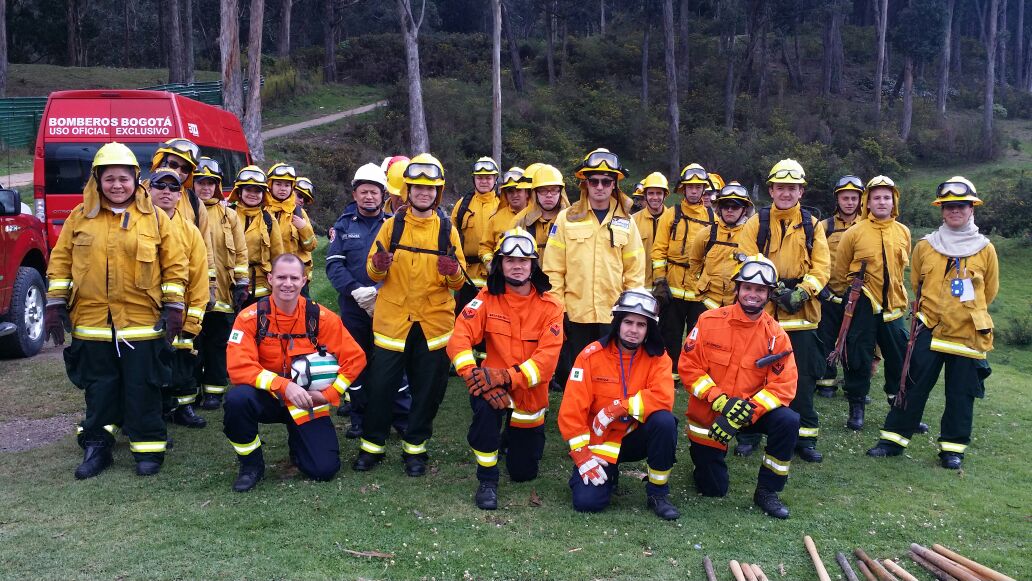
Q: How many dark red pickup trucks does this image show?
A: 1